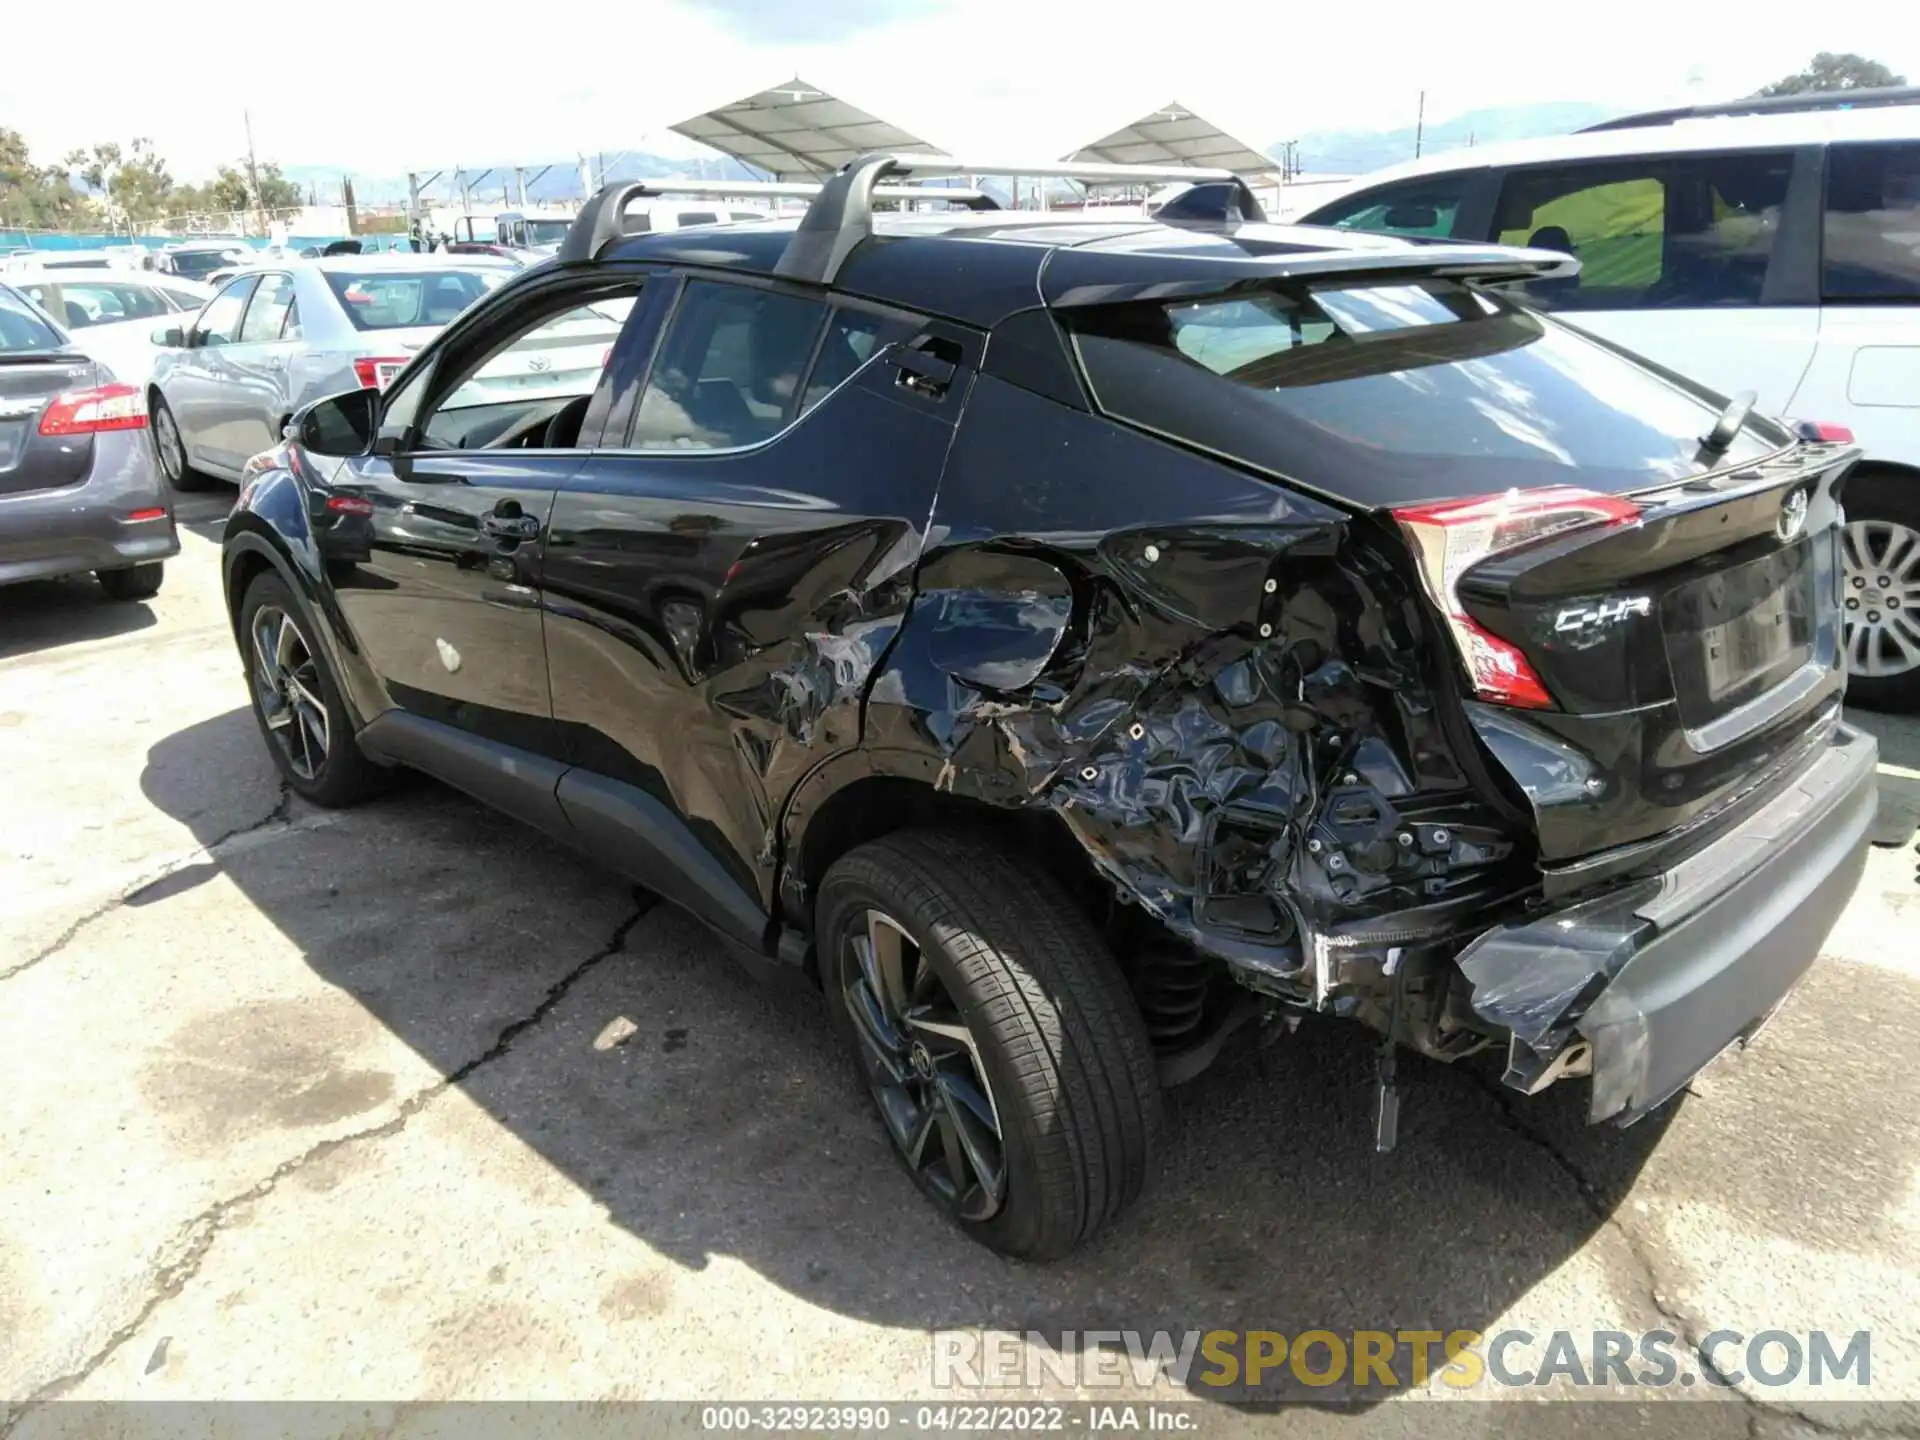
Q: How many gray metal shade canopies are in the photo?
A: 2